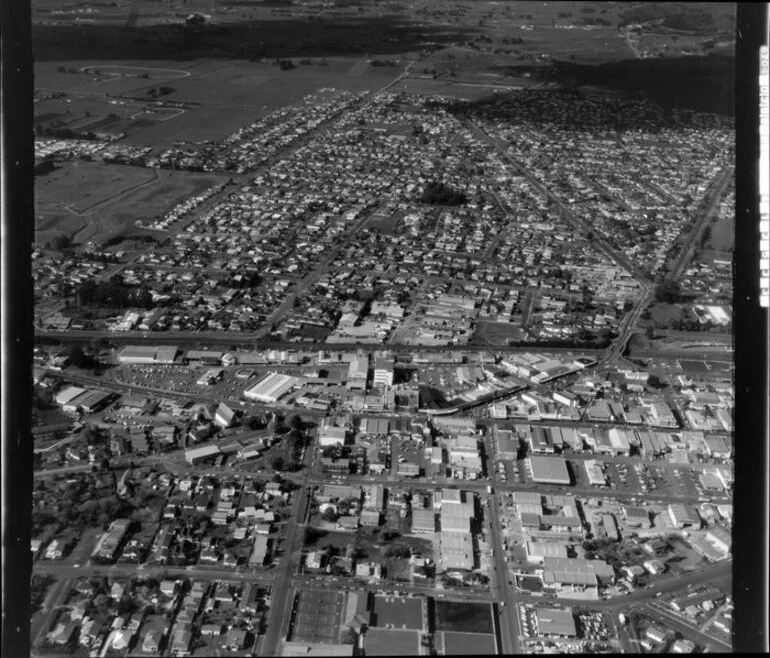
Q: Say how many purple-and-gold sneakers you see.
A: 0